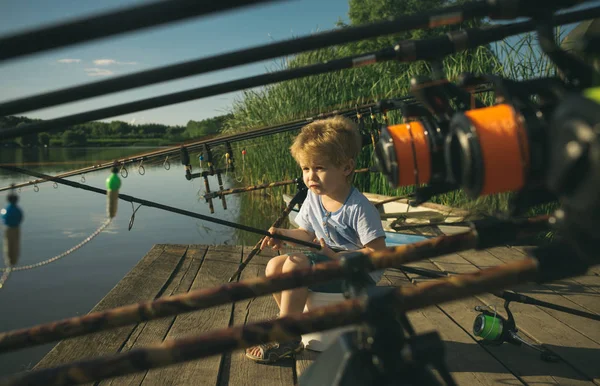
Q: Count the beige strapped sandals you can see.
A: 1